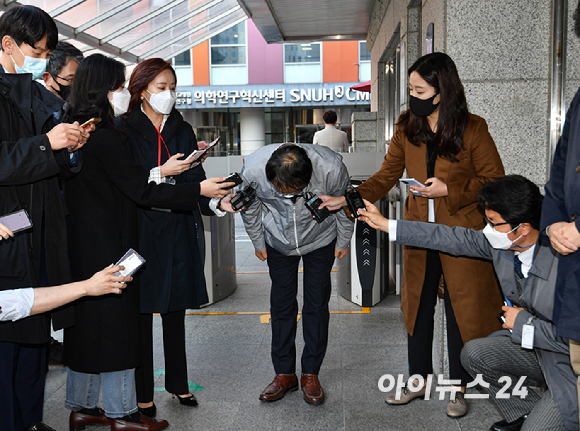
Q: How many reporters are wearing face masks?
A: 6